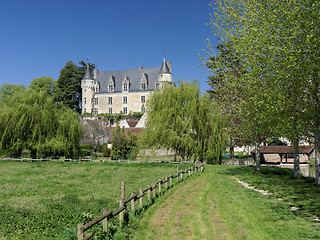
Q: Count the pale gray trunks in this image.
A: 3